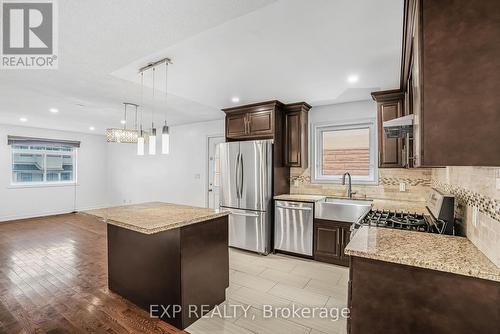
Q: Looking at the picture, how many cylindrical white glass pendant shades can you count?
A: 3